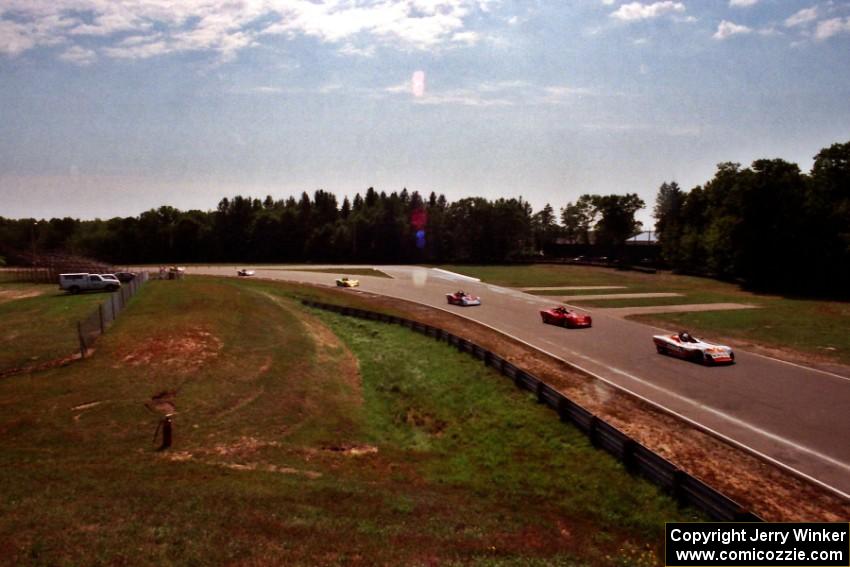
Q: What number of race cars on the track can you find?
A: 5